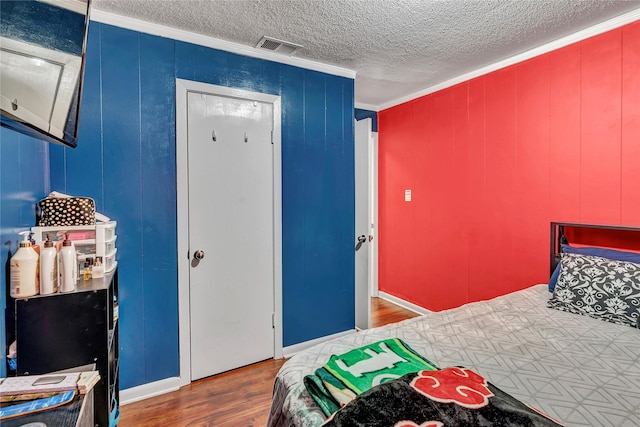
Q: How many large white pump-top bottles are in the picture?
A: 3